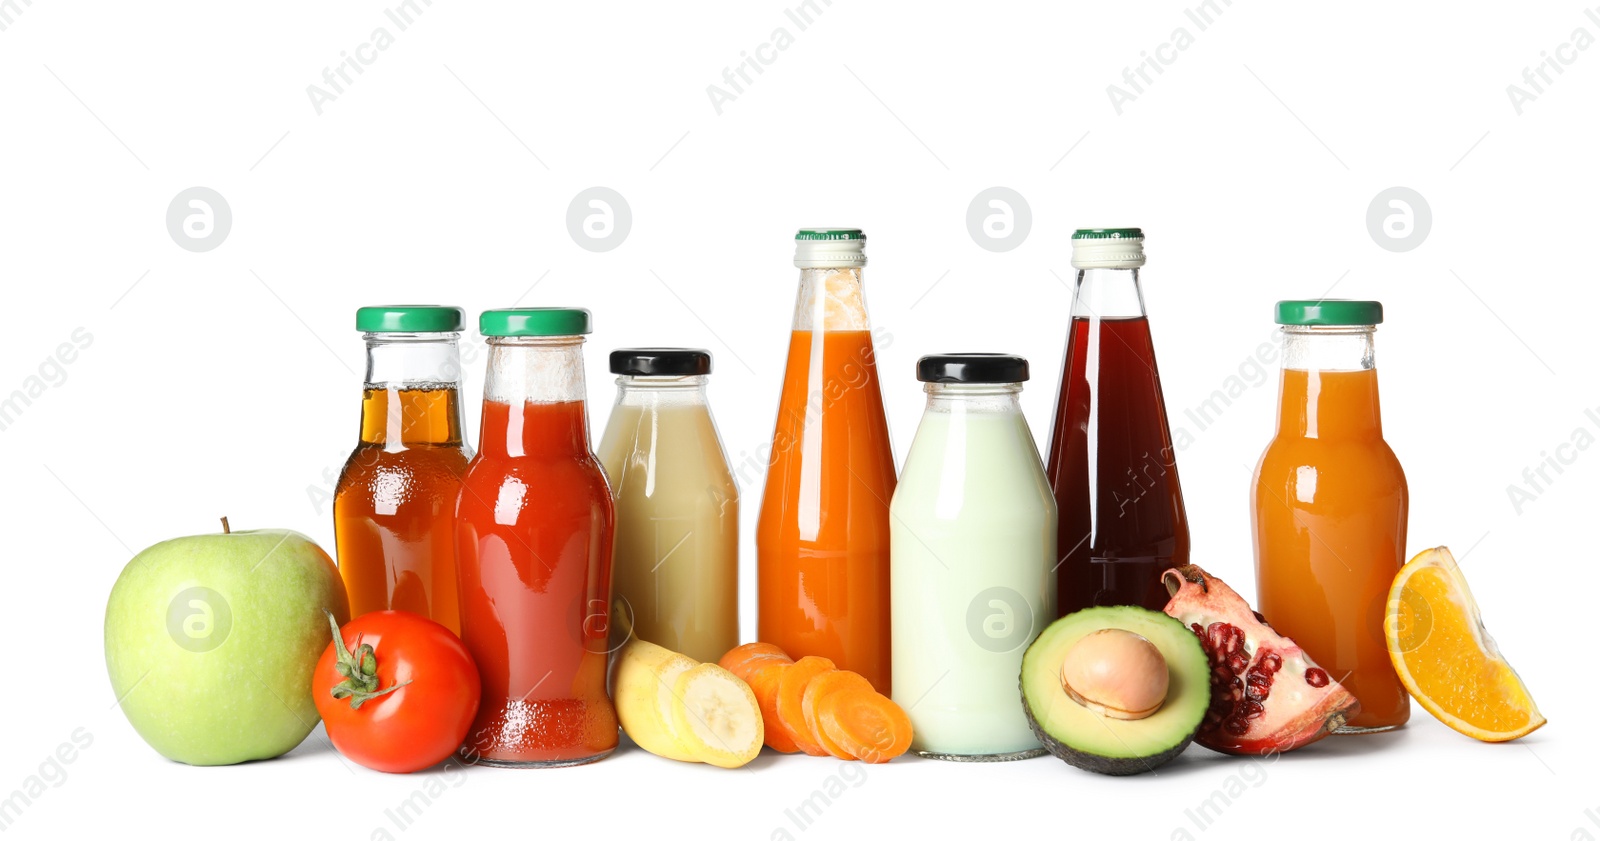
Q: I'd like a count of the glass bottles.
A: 7